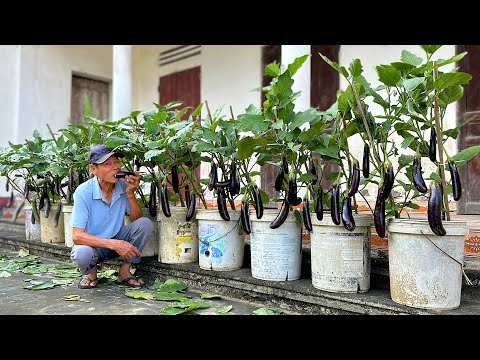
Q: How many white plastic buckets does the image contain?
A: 9